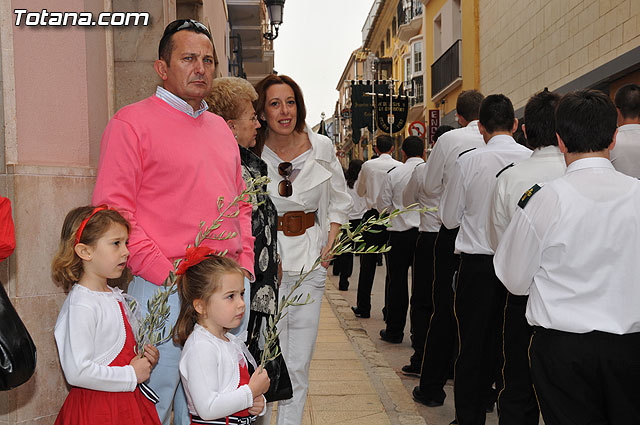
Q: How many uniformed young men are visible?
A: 8